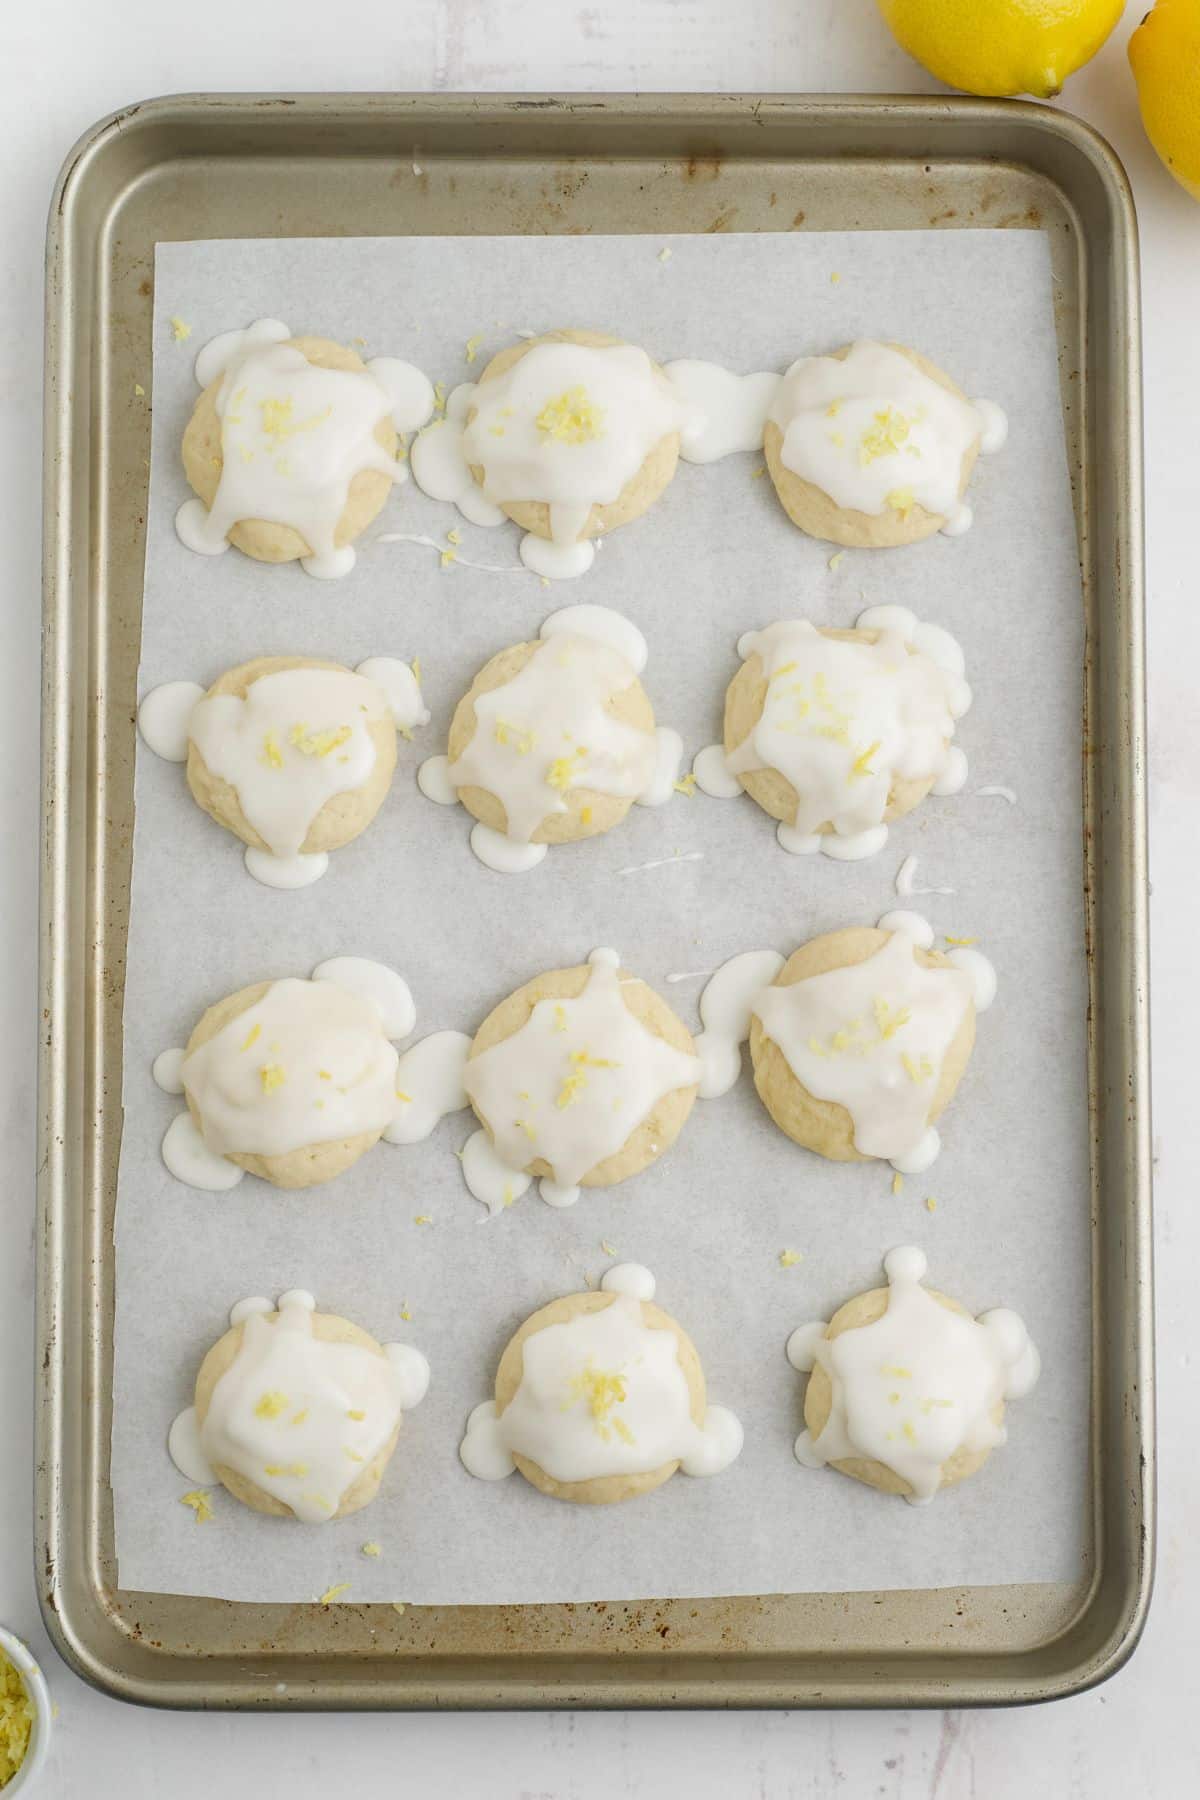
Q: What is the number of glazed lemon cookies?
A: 12